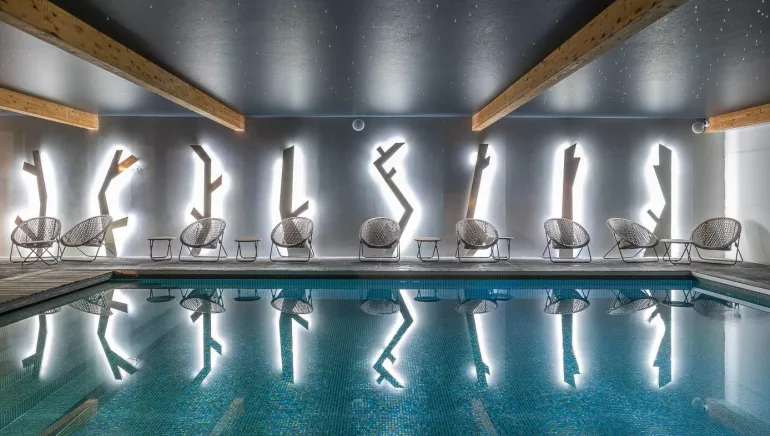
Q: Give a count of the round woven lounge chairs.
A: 9